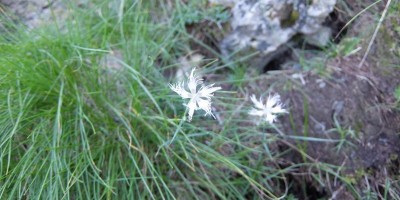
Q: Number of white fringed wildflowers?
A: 2